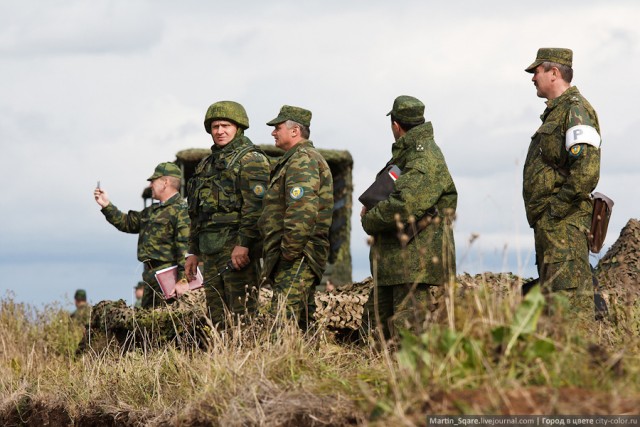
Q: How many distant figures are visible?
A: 2